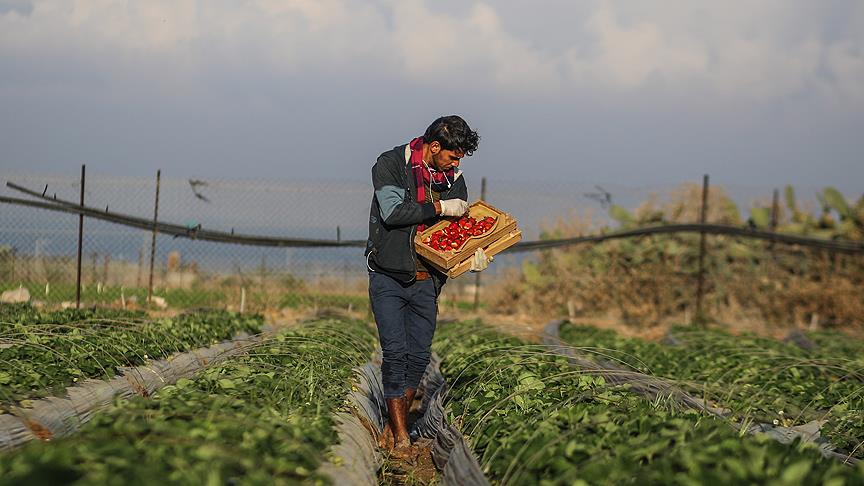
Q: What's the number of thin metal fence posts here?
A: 5